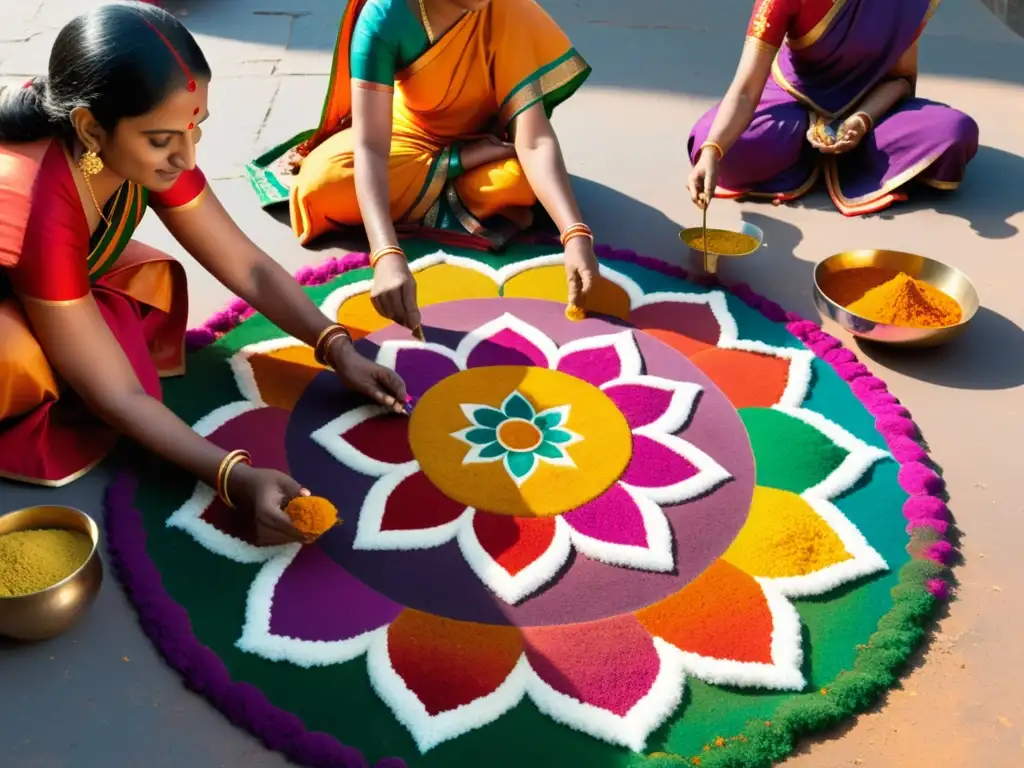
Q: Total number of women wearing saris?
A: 3